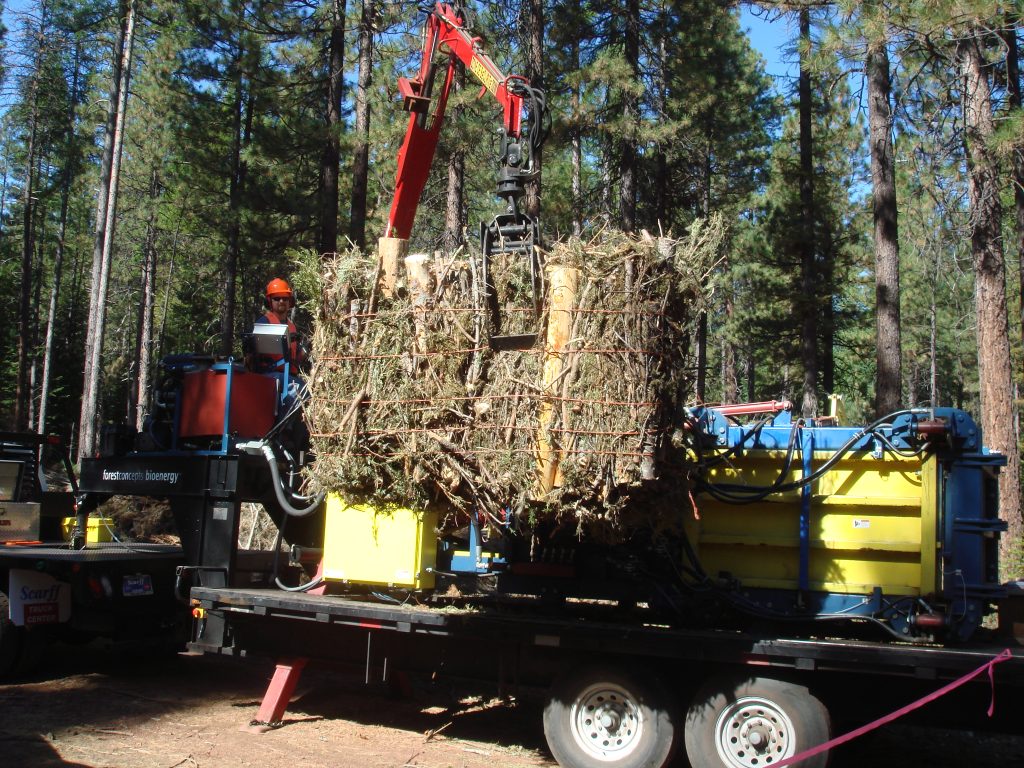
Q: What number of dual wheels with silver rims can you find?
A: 2